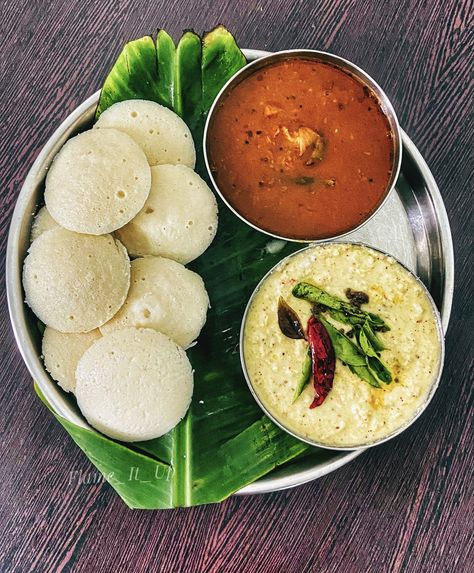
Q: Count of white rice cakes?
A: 8